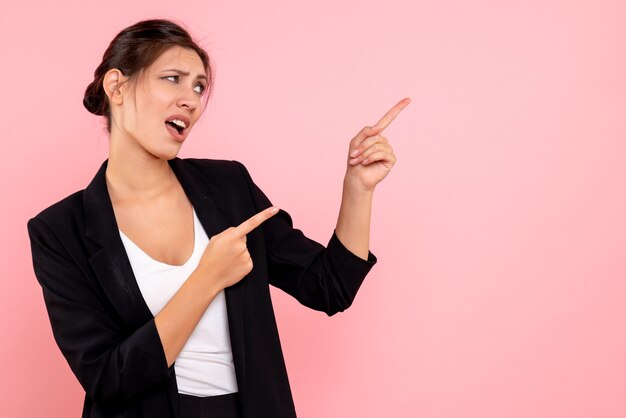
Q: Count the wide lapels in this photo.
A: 2